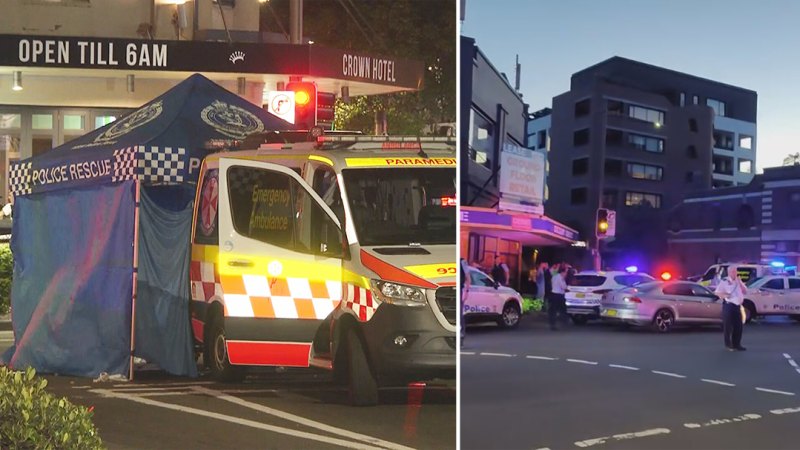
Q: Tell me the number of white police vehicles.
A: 3